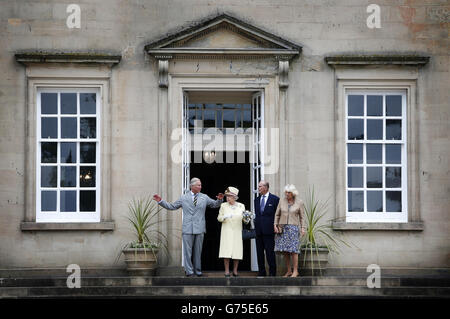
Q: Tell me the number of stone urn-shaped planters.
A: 2